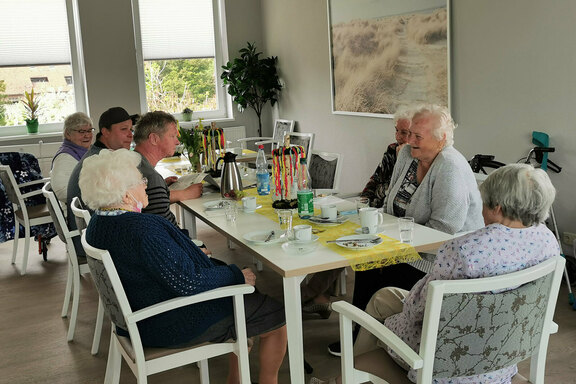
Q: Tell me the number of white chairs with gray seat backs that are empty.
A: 4